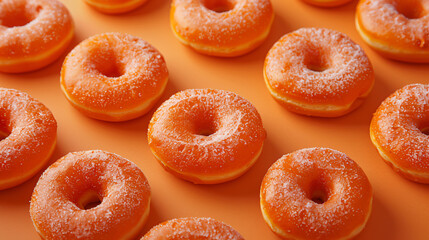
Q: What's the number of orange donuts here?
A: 13